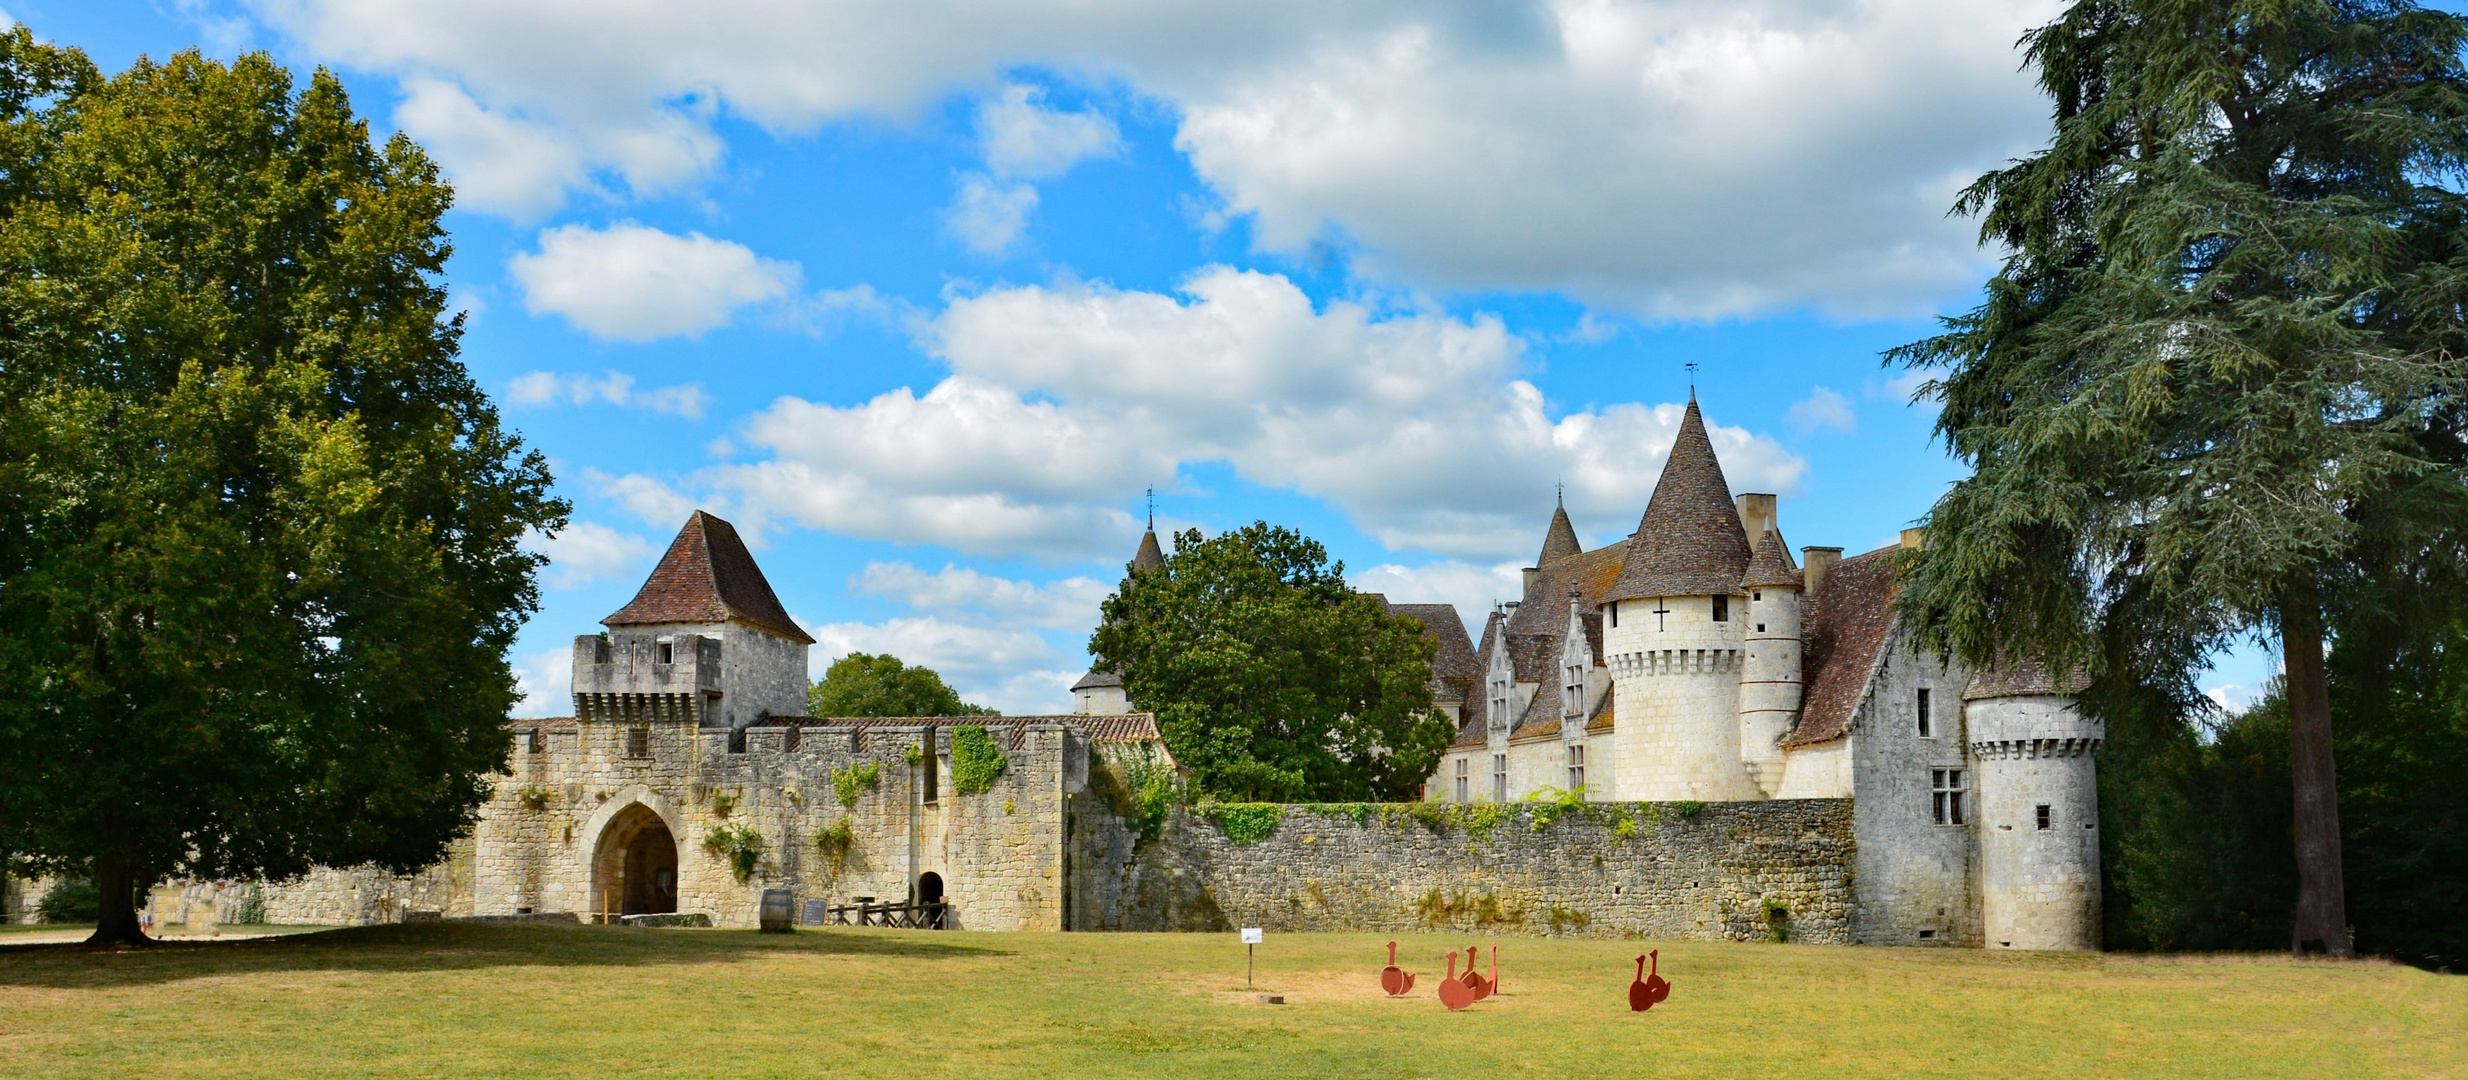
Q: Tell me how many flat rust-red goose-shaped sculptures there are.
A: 6